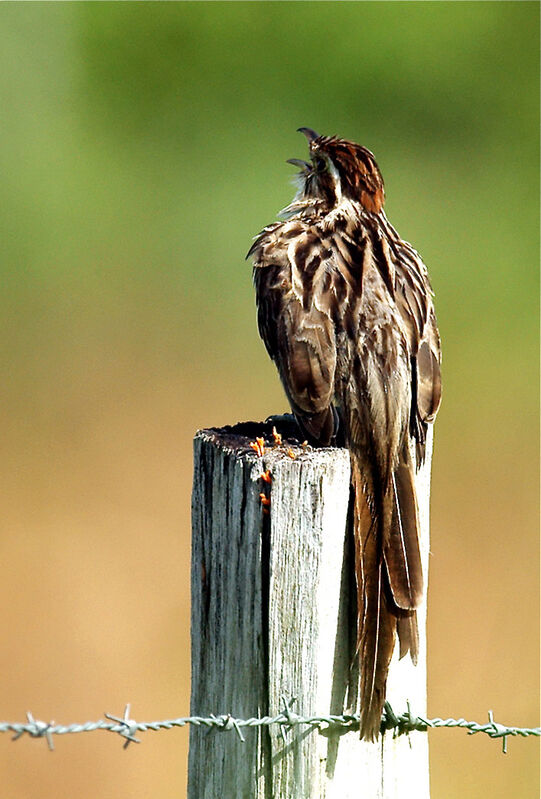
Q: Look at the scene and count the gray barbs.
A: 6